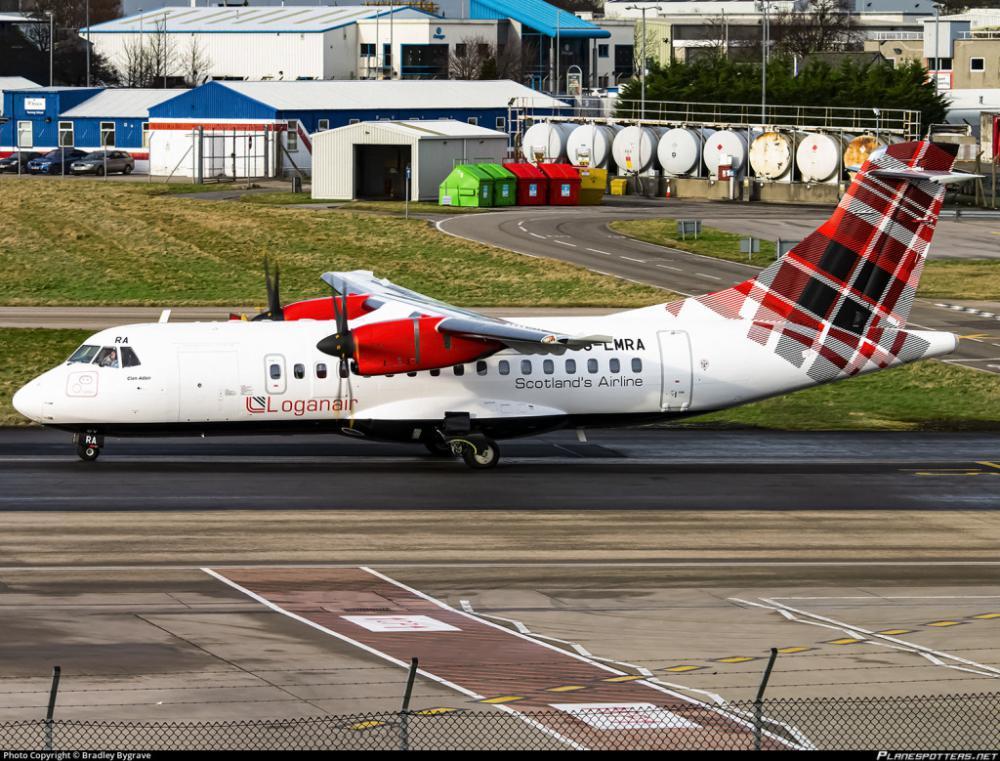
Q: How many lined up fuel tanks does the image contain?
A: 8